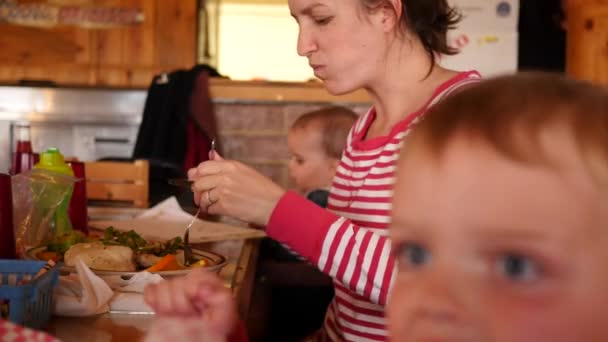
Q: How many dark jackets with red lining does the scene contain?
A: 1